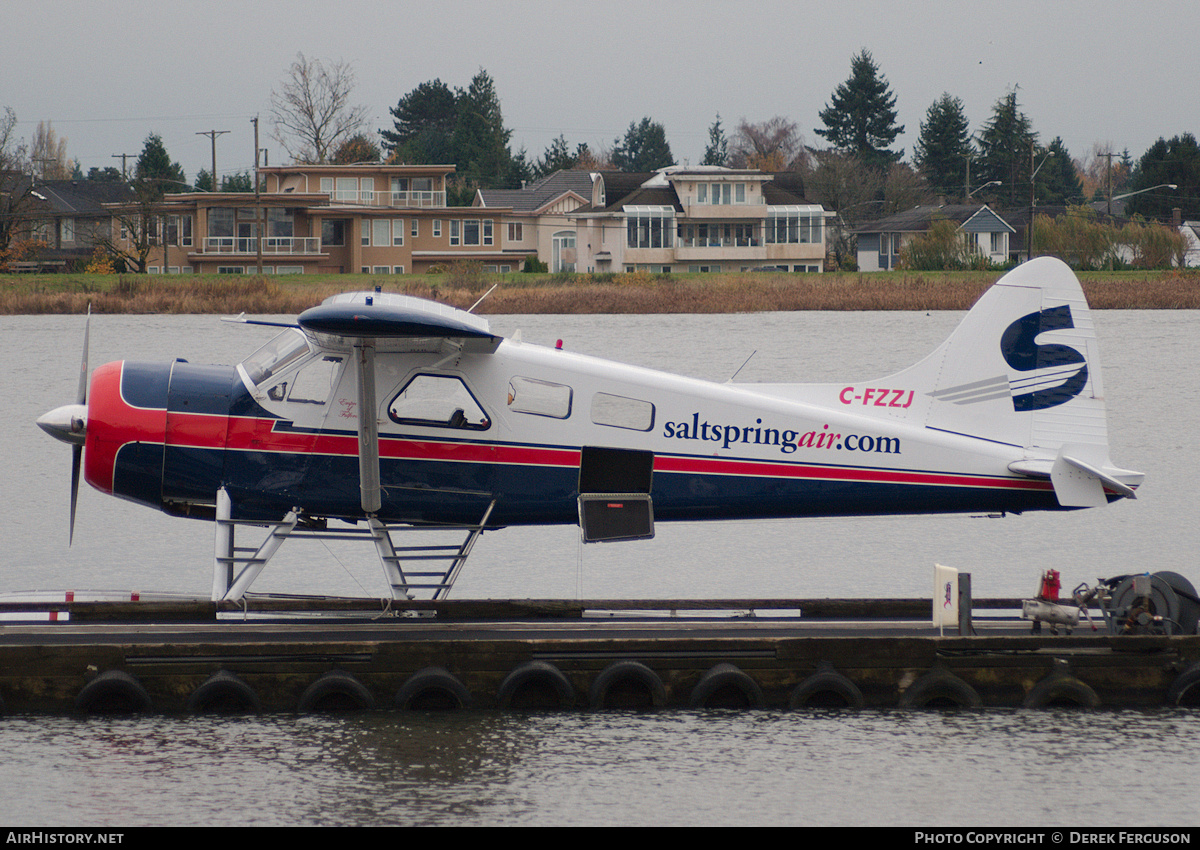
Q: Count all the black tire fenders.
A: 11